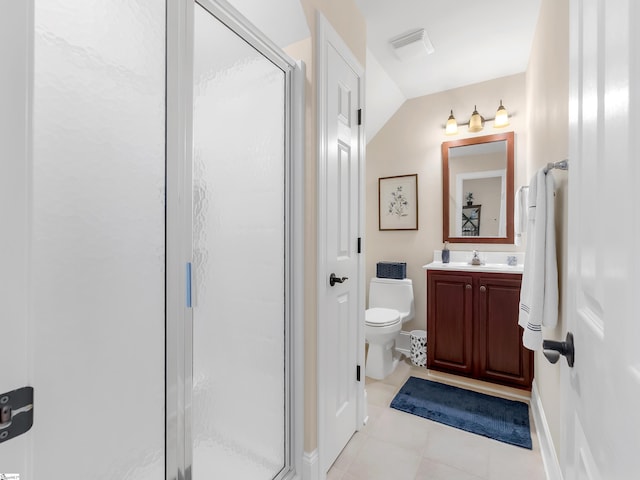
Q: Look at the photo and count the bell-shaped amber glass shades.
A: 3